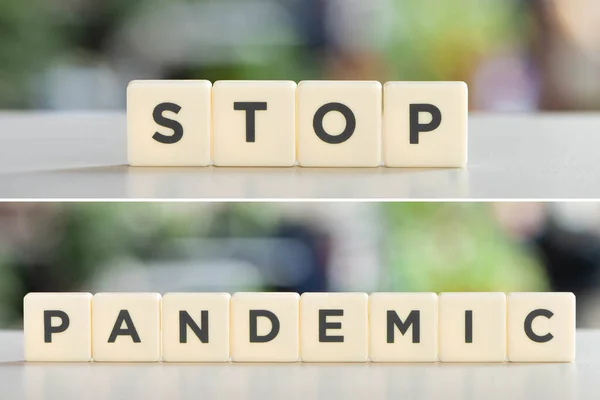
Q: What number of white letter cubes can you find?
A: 12